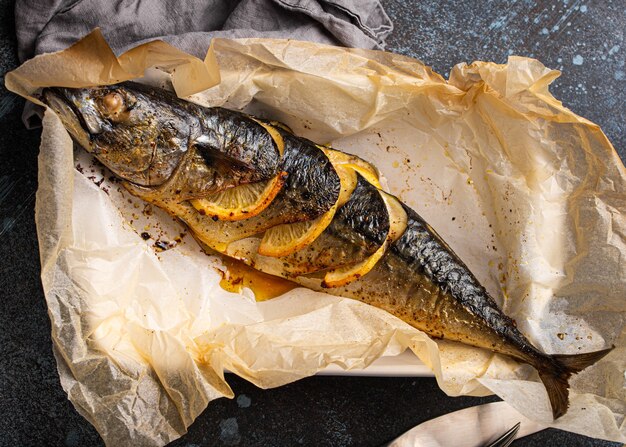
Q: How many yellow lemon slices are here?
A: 3